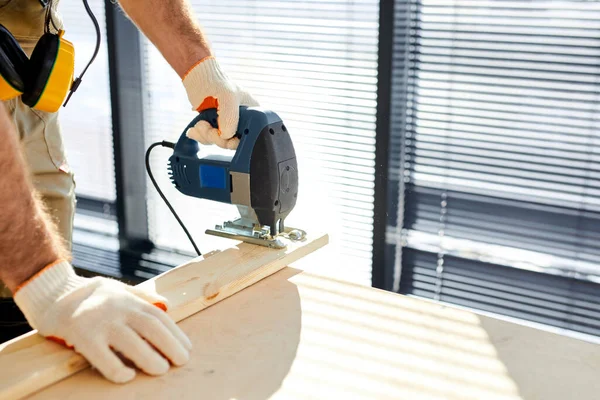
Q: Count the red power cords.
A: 0